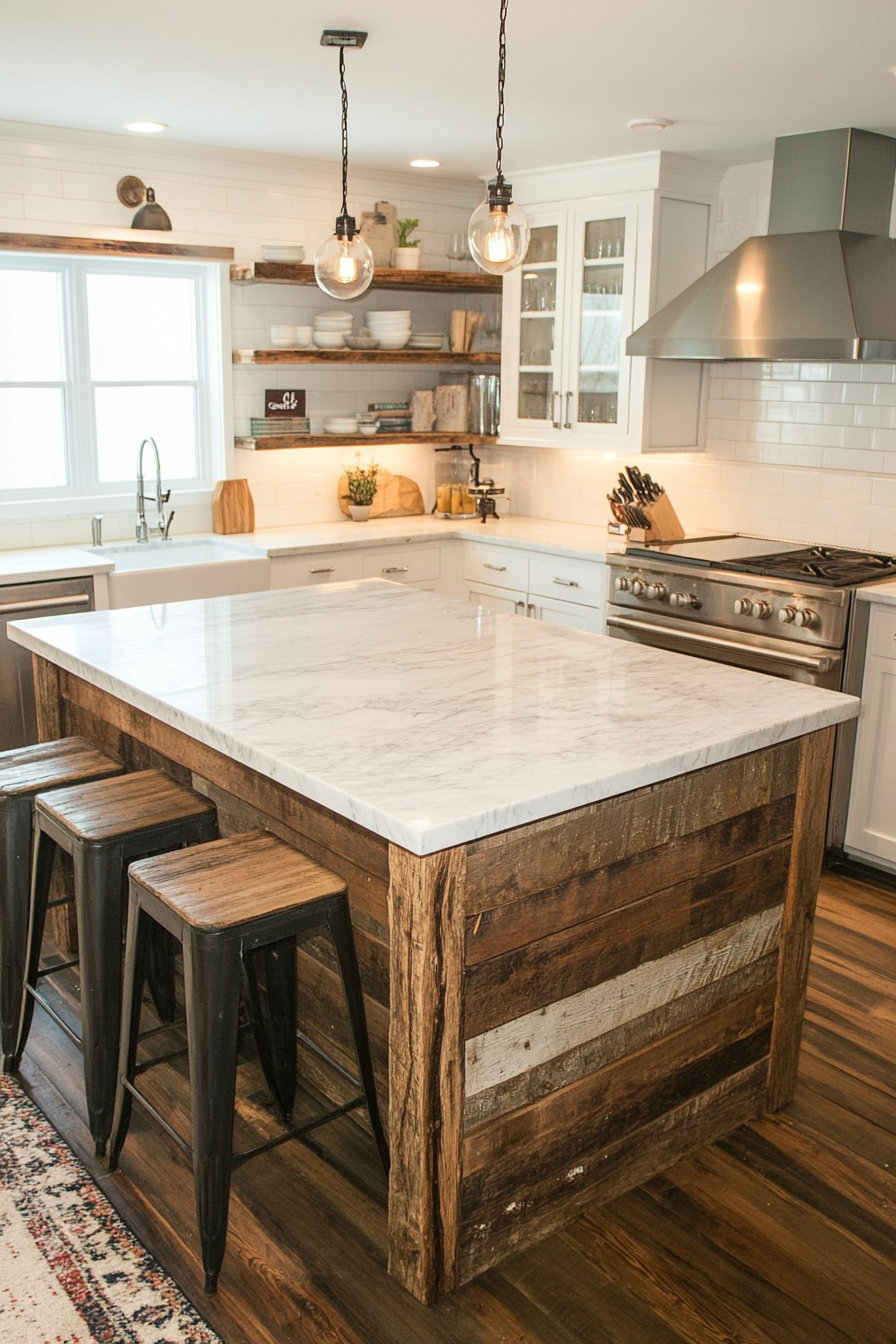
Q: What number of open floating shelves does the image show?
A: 3